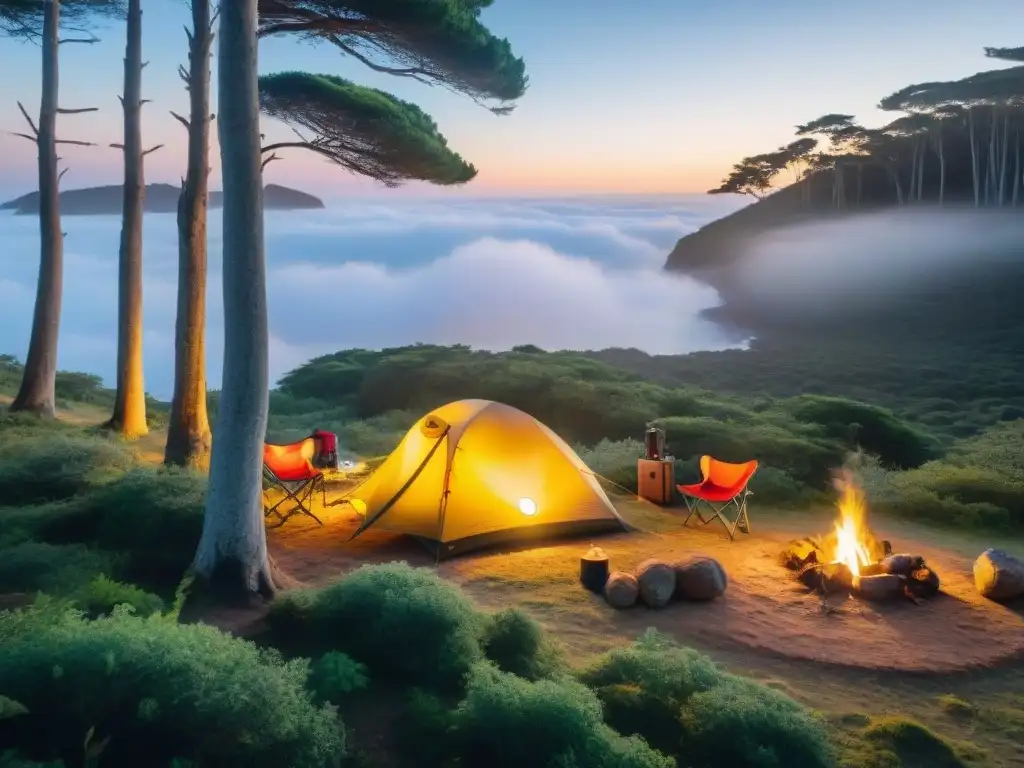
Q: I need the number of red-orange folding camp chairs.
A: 2